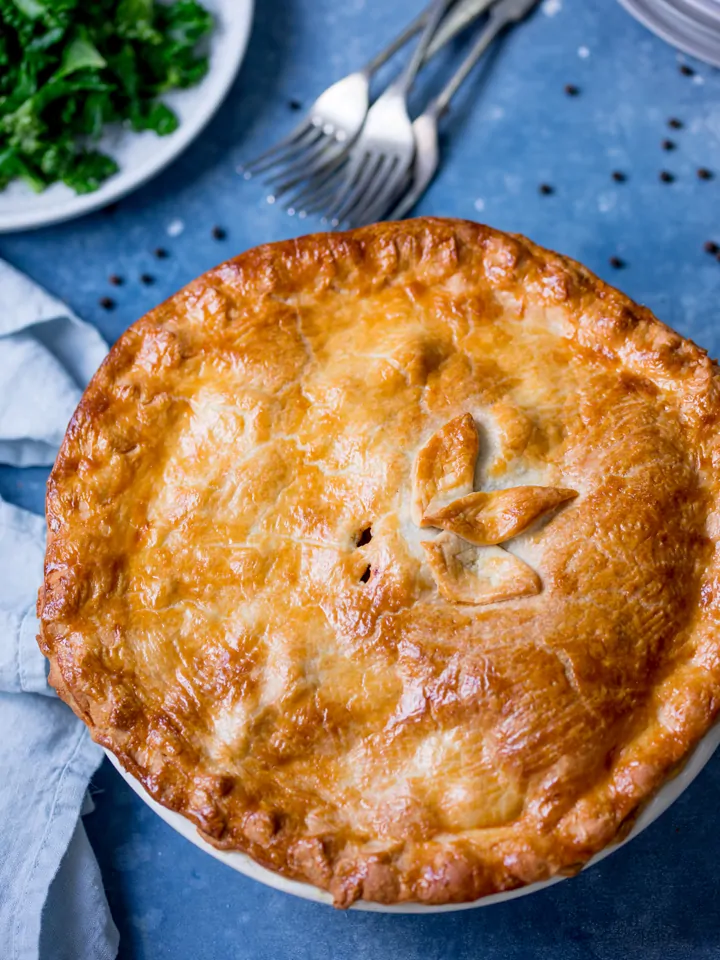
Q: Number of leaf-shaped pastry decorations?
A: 3